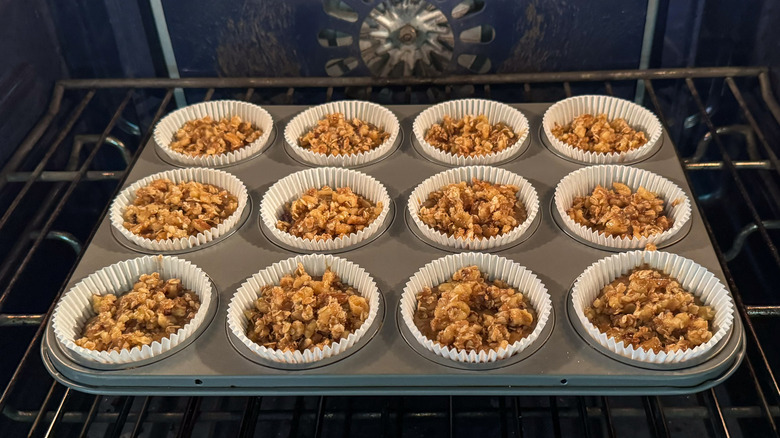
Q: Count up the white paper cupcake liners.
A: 12